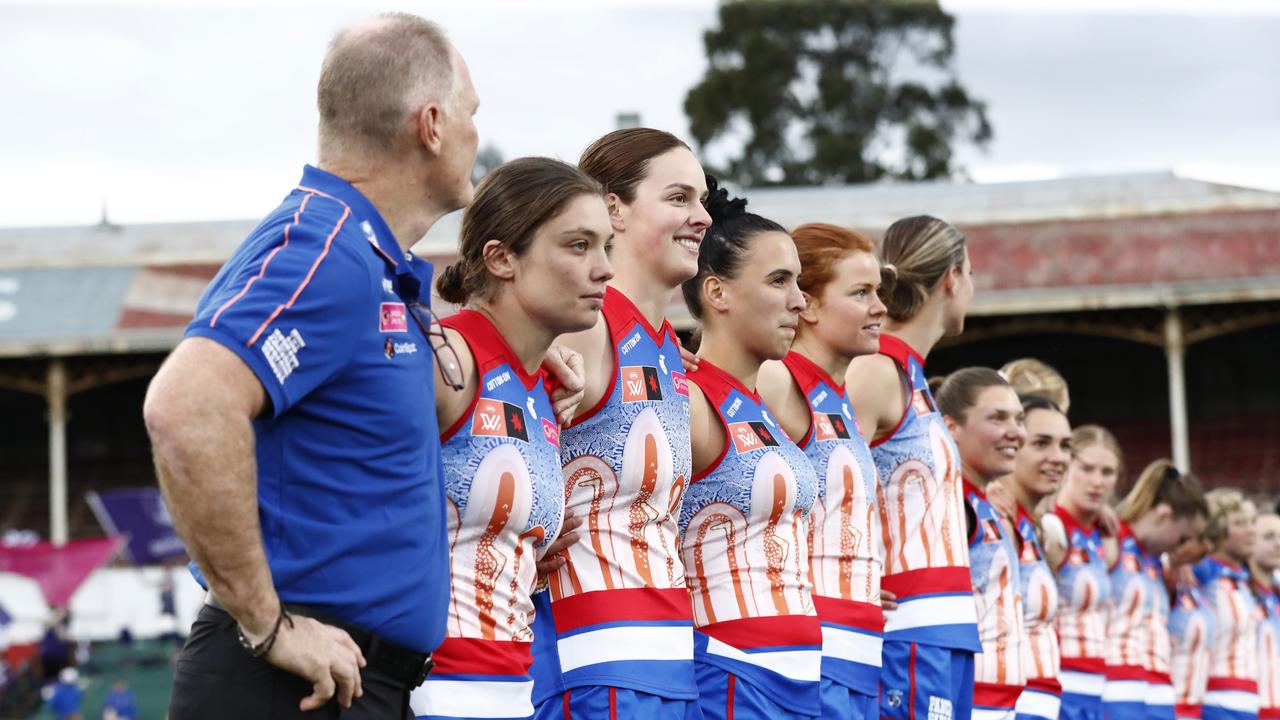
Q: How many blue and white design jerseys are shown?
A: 13